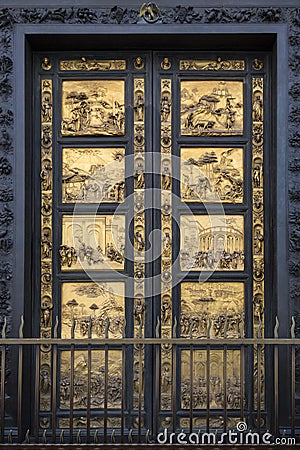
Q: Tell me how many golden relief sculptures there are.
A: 10